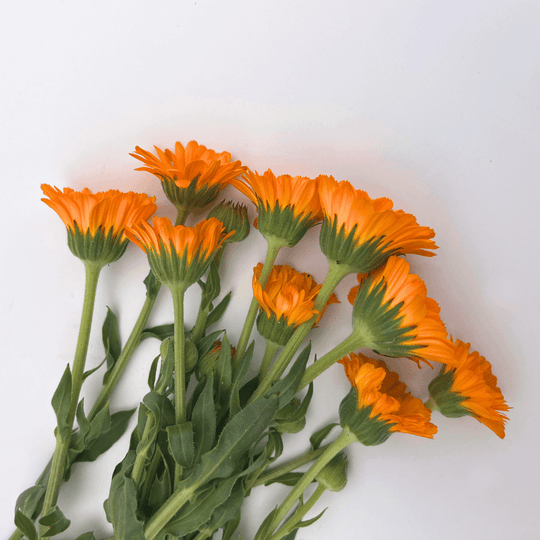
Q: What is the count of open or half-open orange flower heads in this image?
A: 9